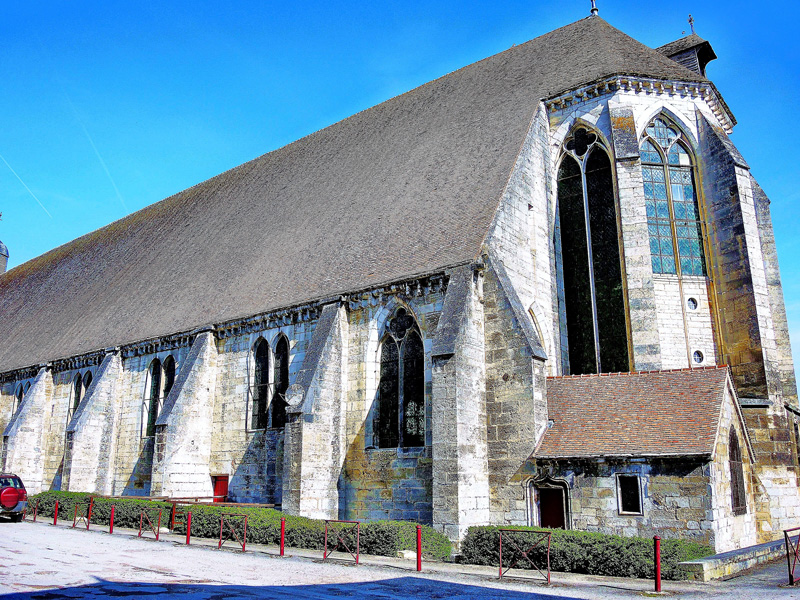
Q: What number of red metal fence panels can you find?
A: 7